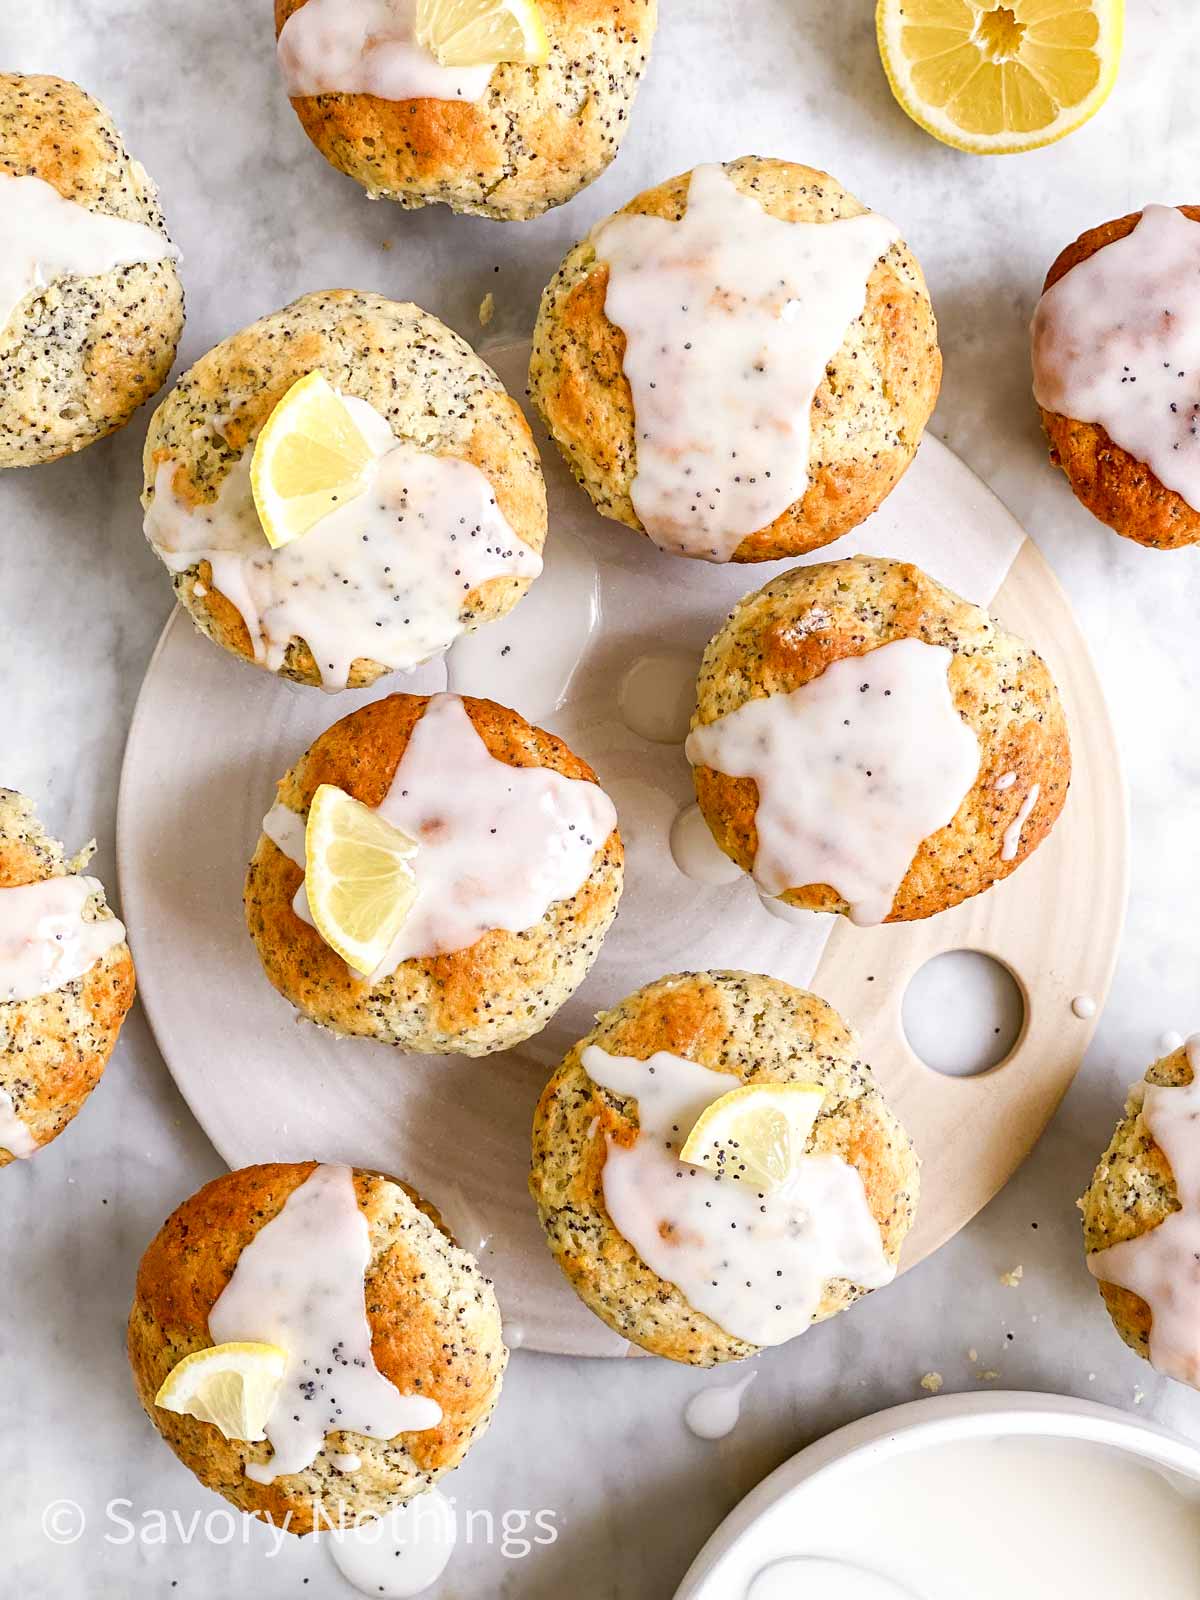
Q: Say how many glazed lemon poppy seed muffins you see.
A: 11